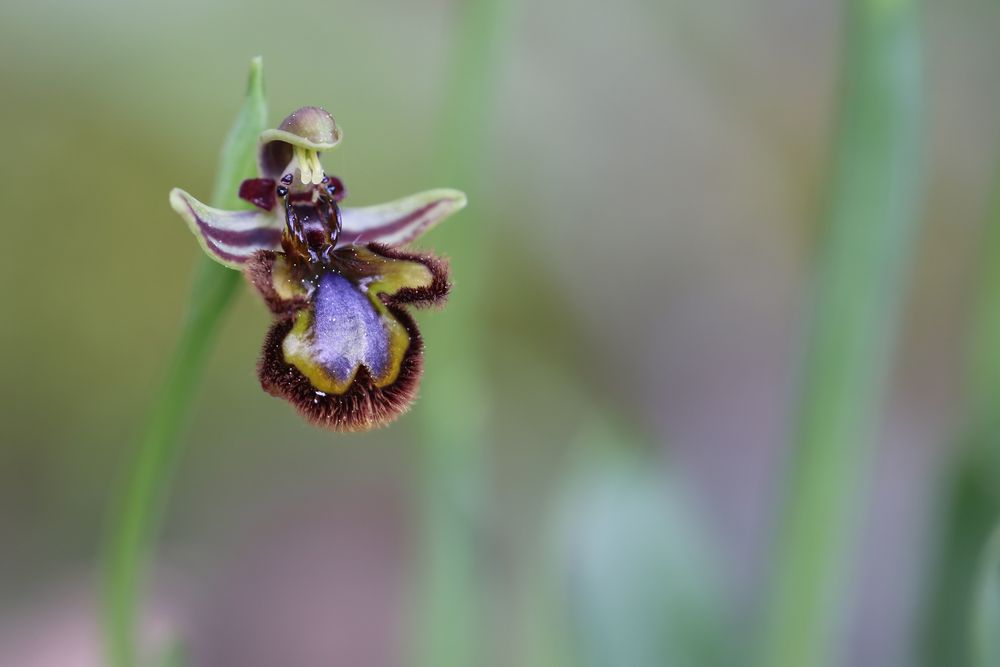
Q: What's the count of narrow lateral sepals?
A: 2